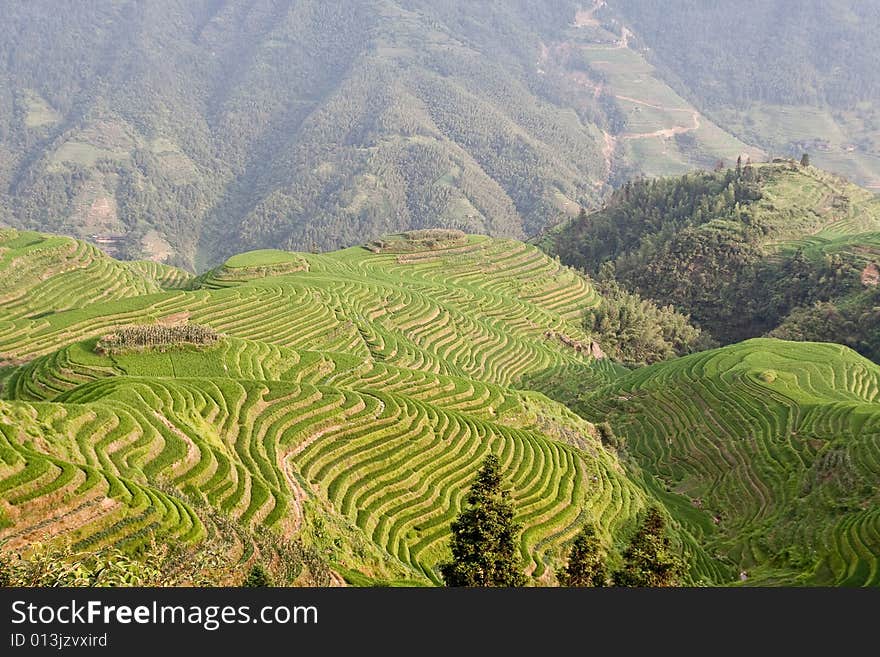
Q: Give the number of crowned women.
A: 0